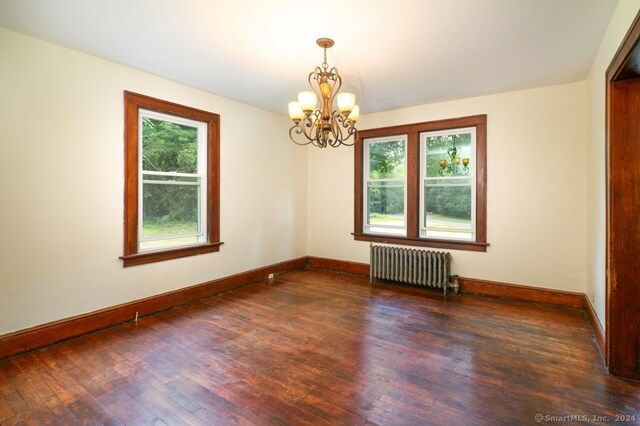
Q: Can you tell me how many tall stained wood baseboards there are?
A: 3